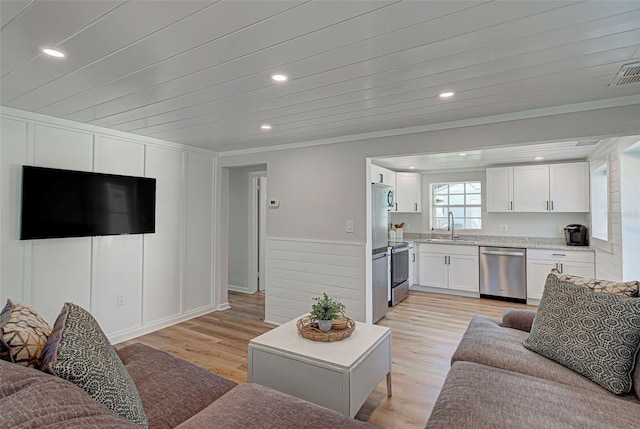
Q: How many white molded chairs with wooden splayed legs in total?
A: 0